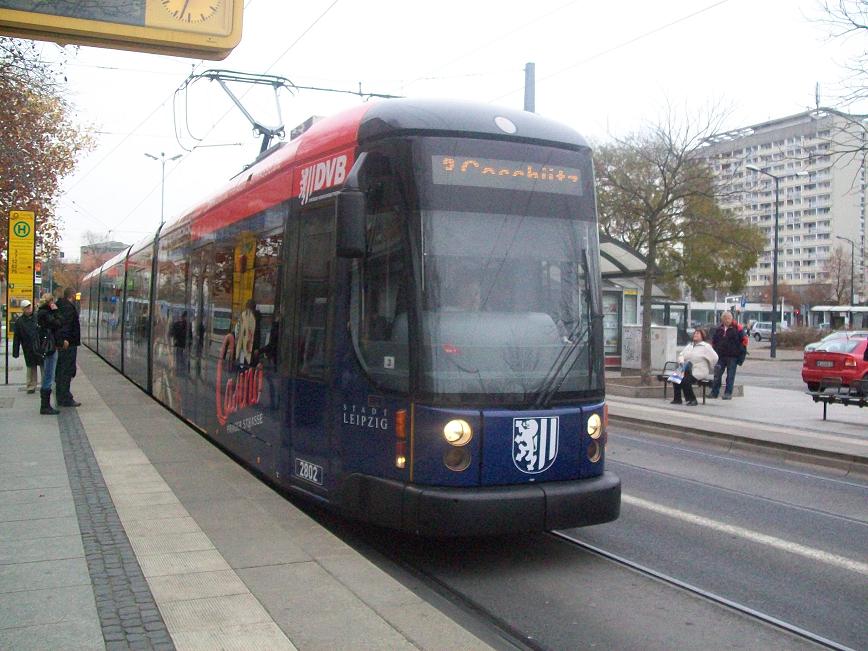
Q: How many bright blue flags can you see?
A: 0